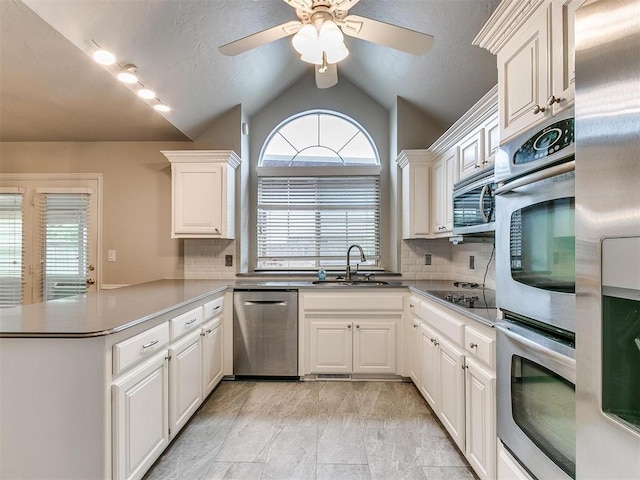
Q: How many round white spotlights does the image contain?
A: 4